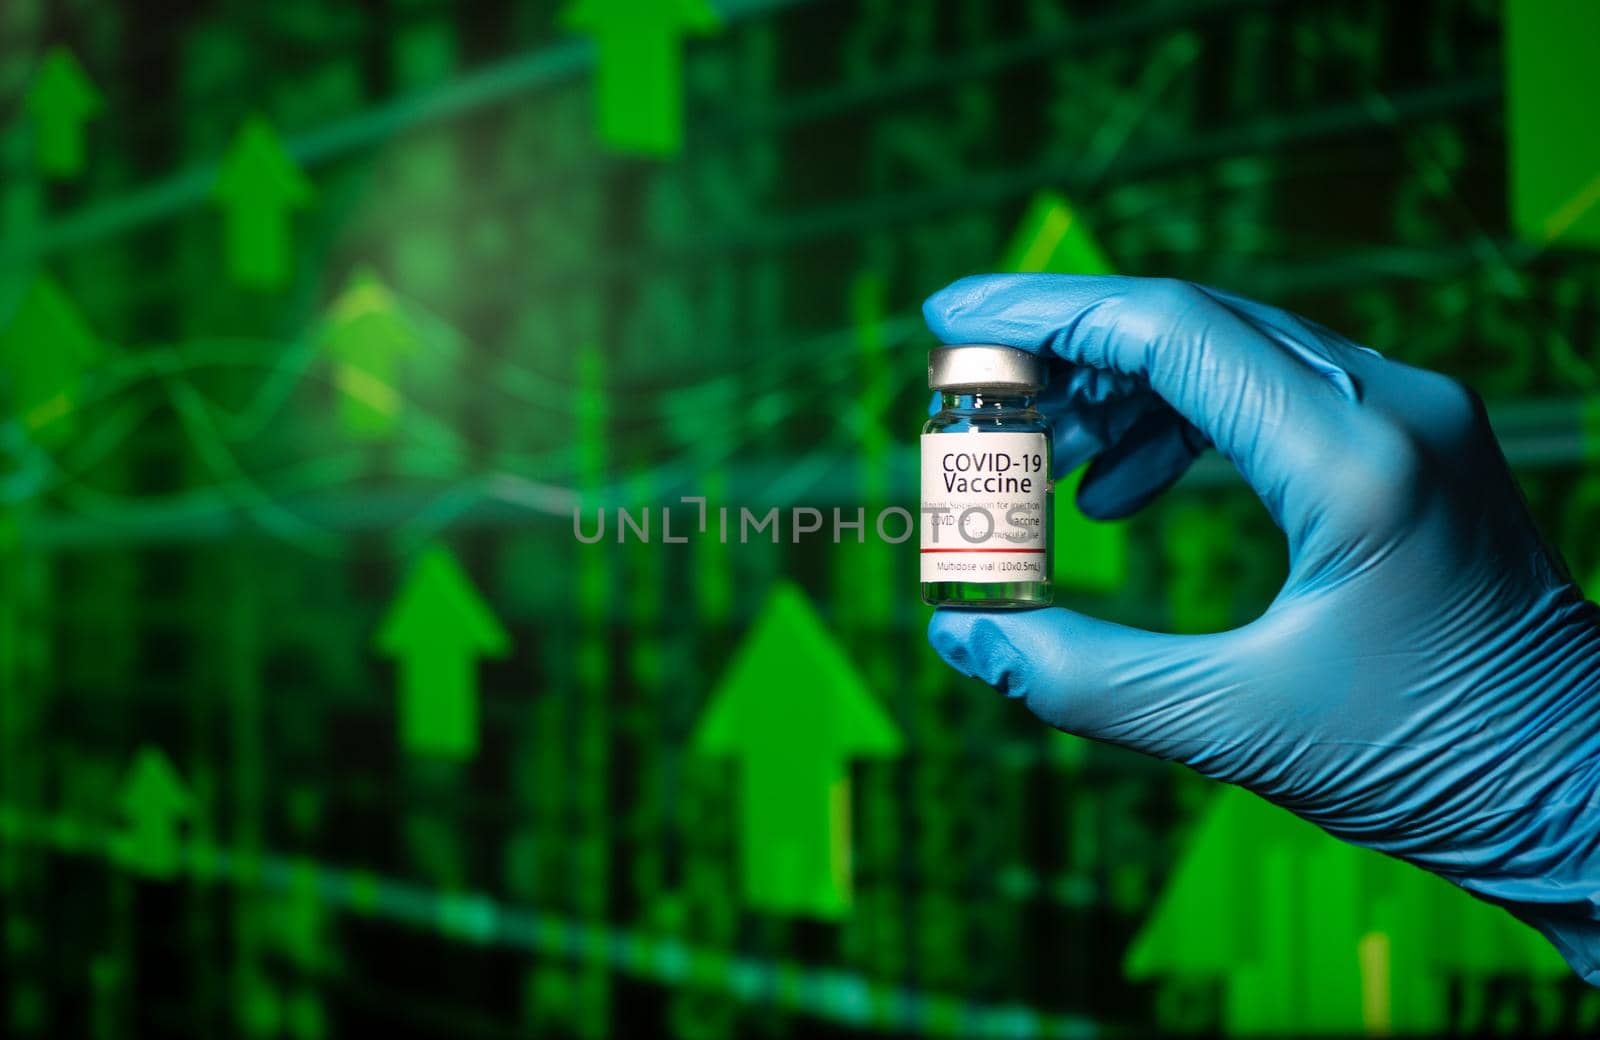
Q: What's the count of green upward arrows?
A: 11